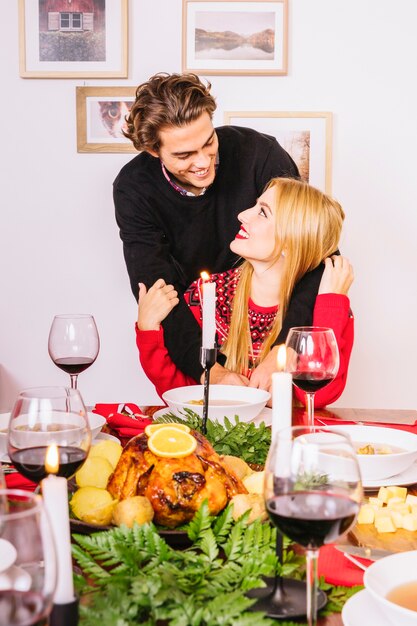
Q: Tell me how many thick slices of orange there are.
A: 2